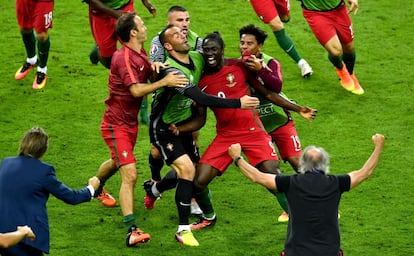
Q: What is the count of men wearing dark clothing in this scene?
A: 2